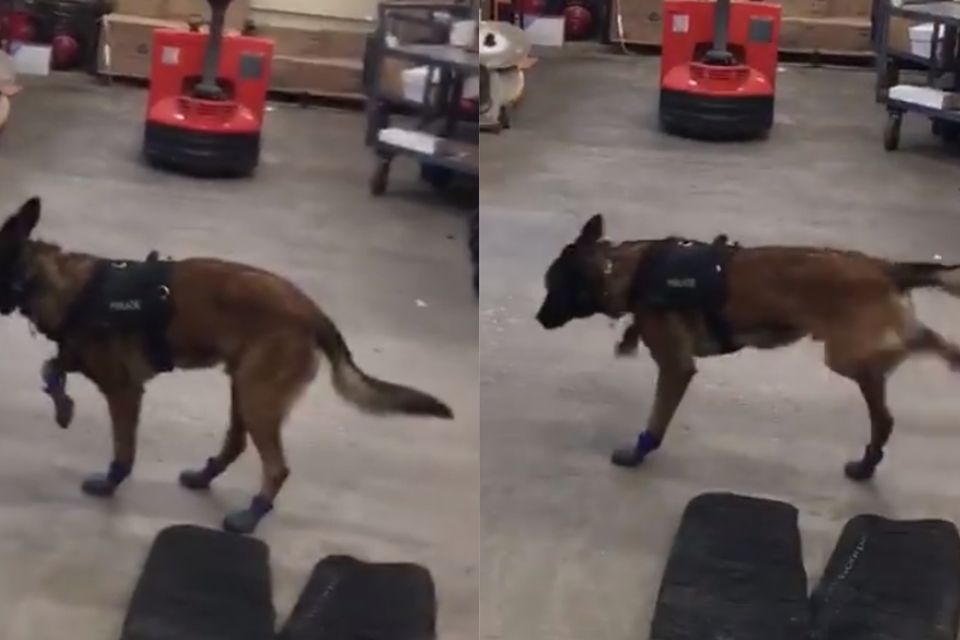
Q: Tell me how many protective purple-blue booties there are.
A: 6